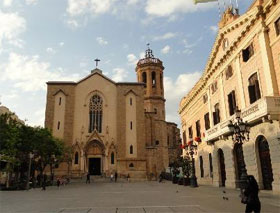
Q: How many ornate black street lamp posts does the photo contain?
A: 2